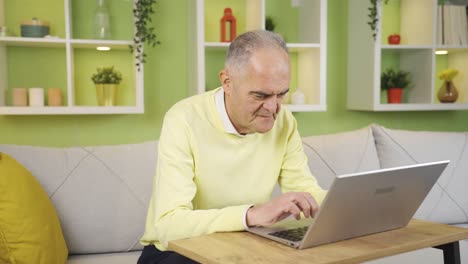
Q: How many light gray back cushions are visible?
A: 3